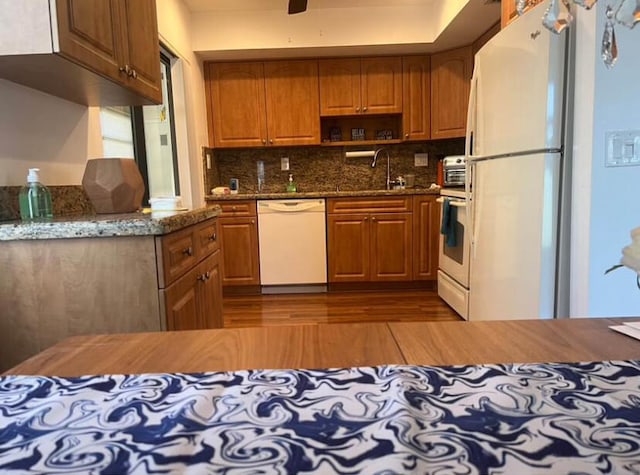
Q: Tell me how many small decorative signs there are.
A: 3